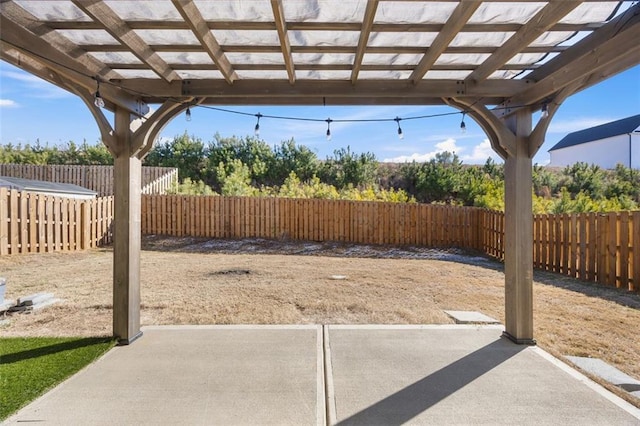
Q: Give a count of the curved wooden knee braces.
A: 4